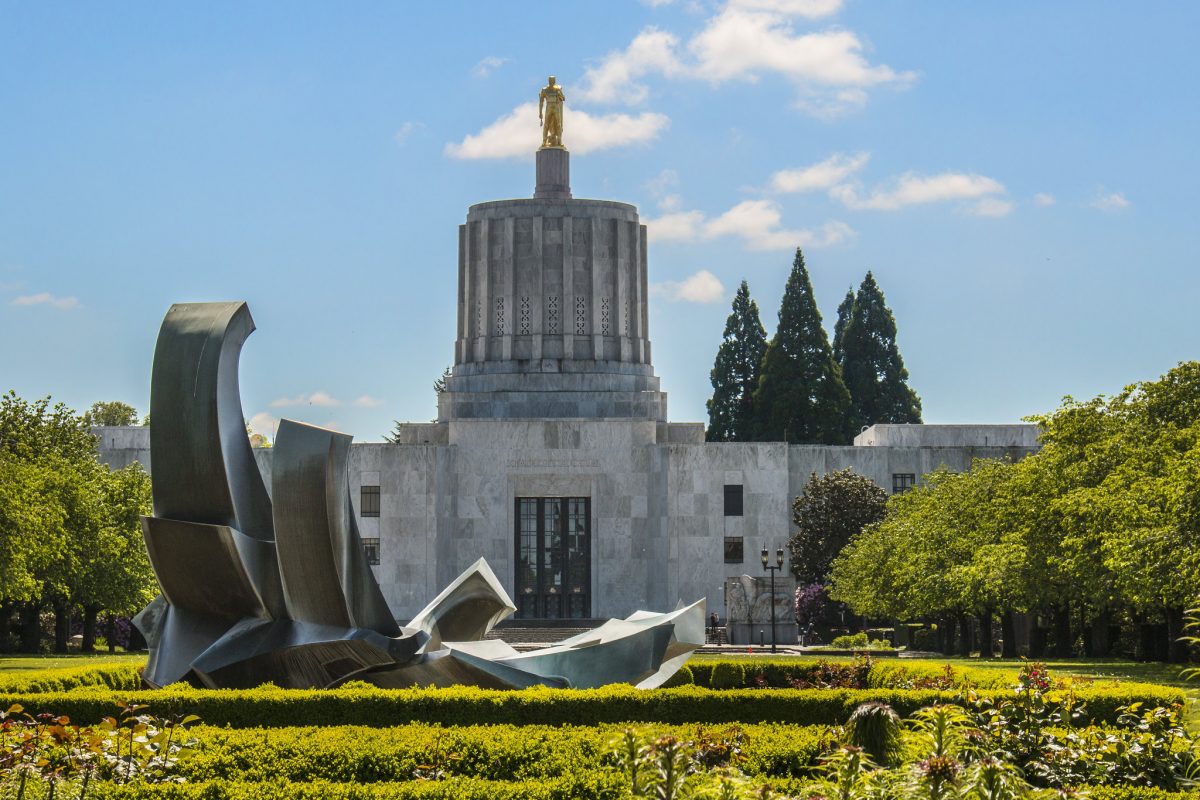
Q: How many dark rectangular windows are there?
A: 5